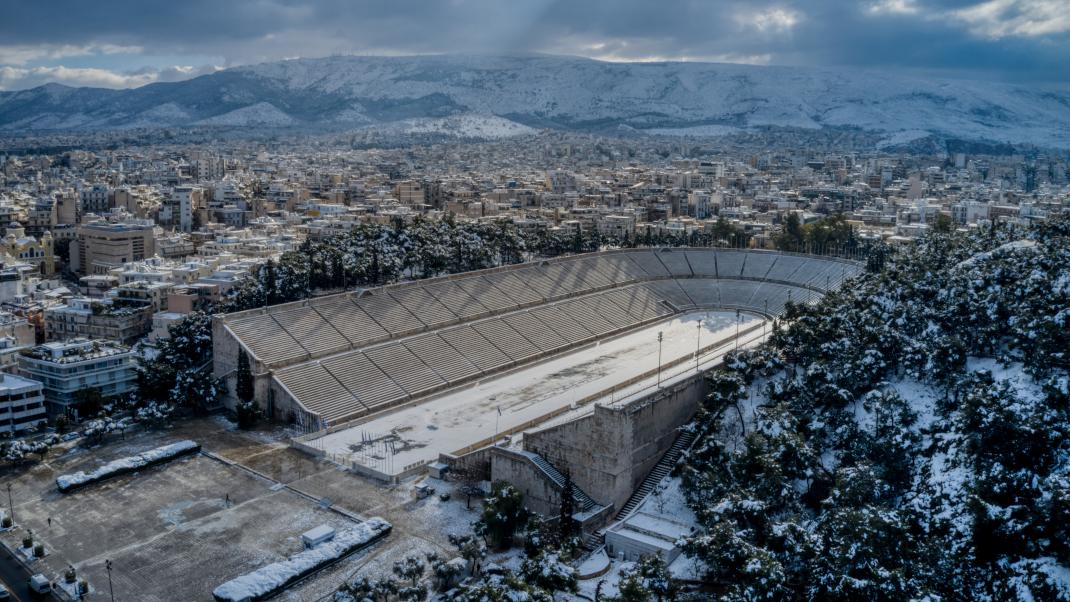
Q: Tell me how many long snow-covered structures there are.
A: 2